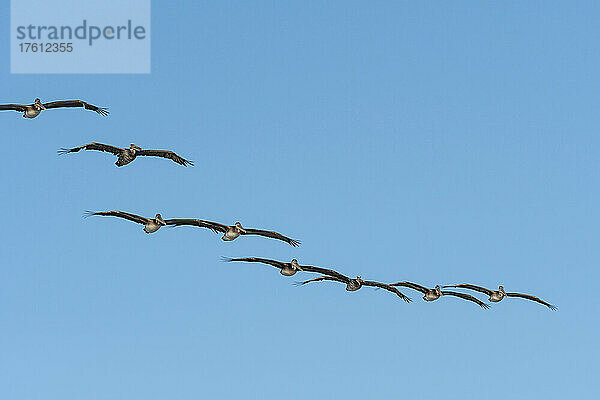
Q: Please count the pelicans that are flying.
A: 8